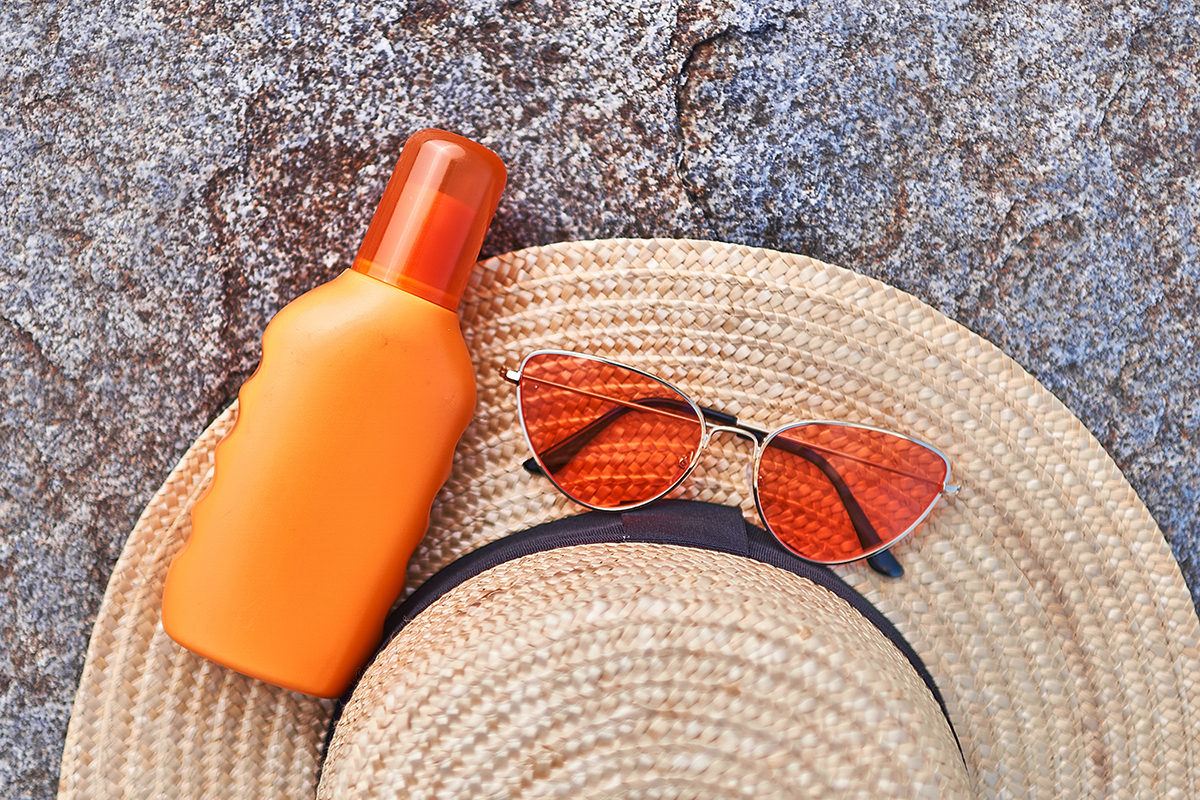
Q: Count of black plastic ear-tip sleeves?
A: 2